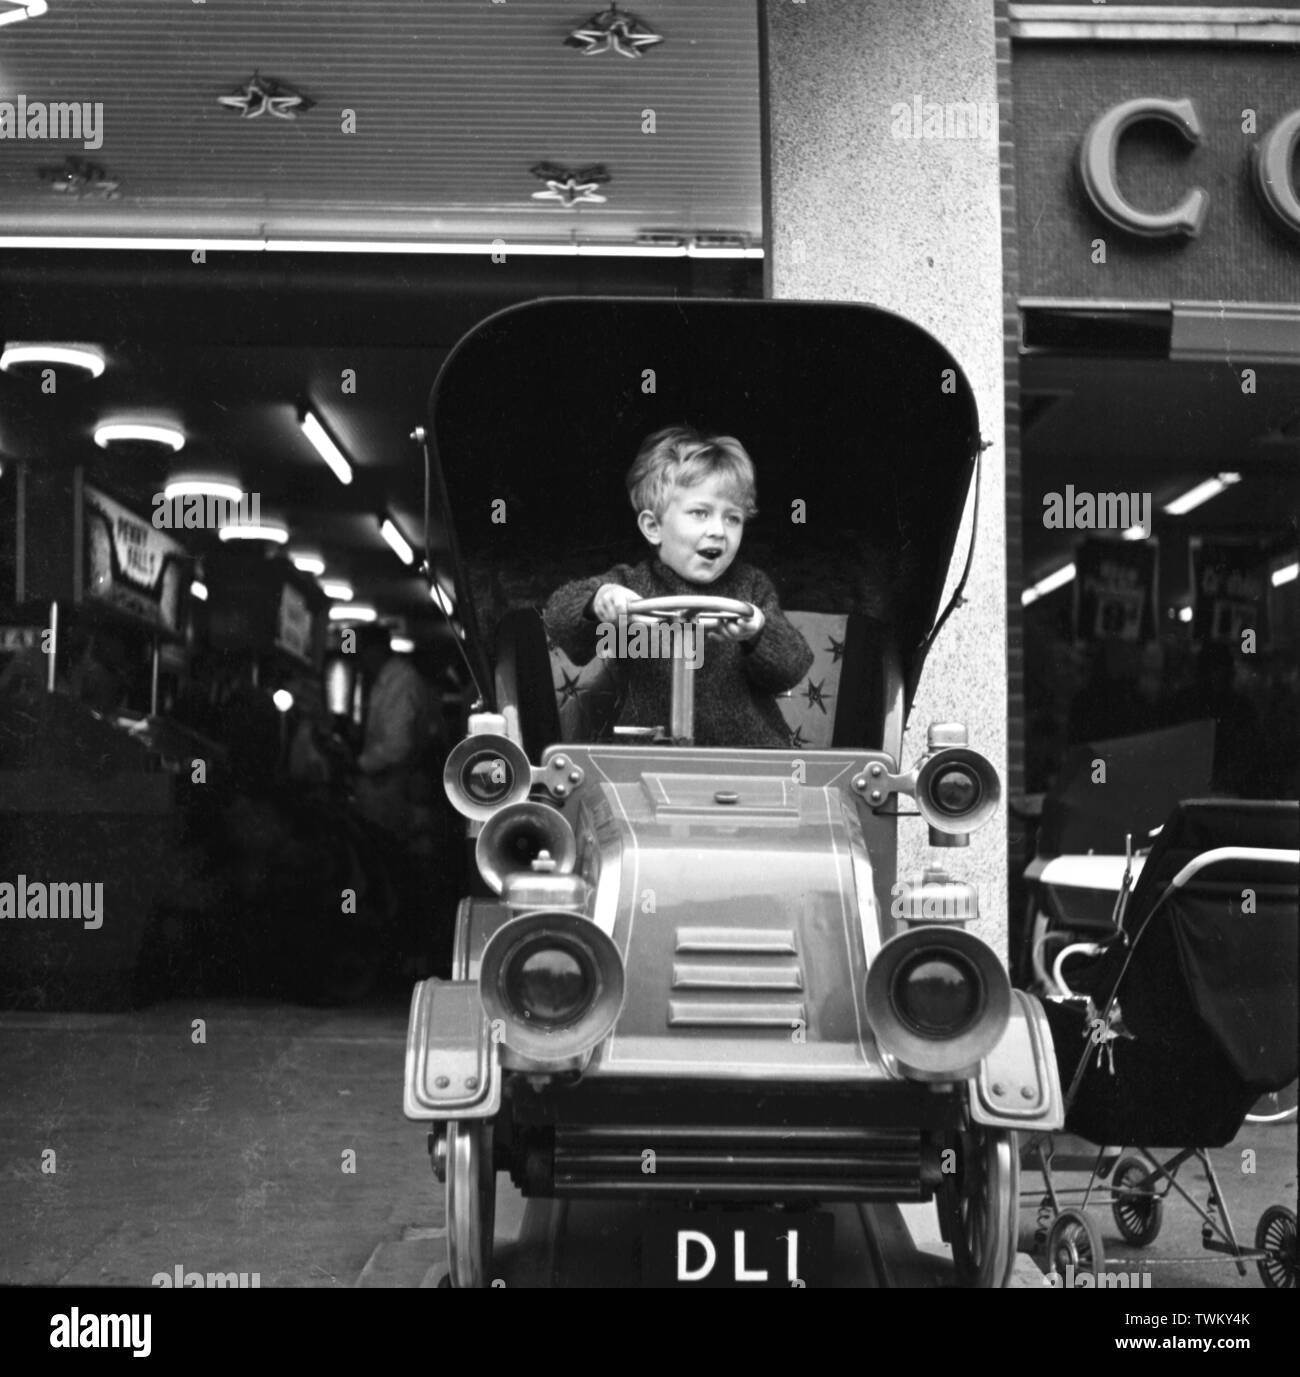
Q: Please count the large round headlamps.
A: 2